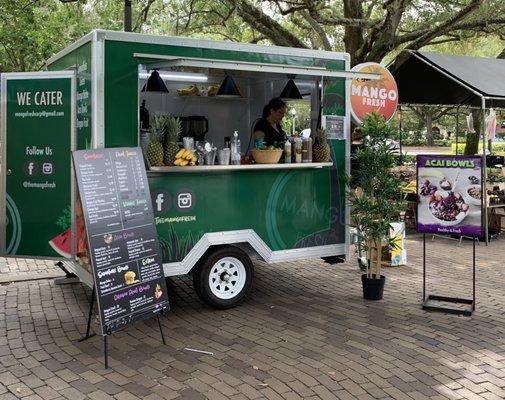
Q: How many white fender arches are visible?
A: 1